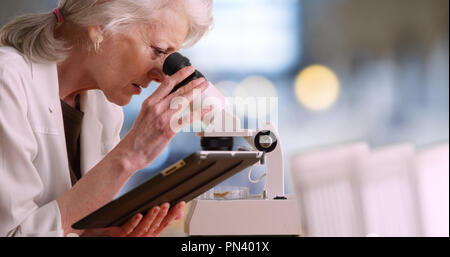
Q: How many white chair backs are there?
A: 3